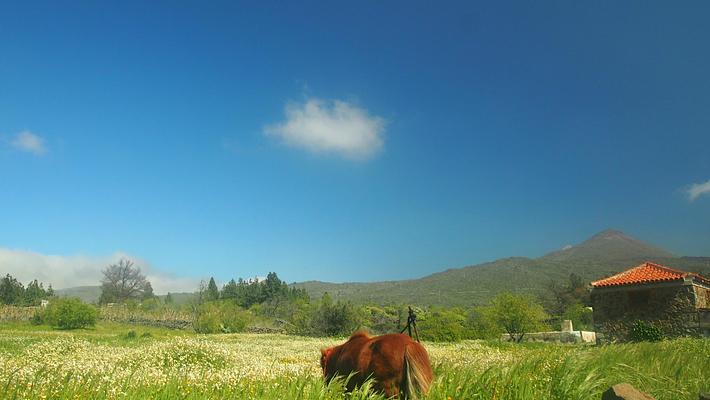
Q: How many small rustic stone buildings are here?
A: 1